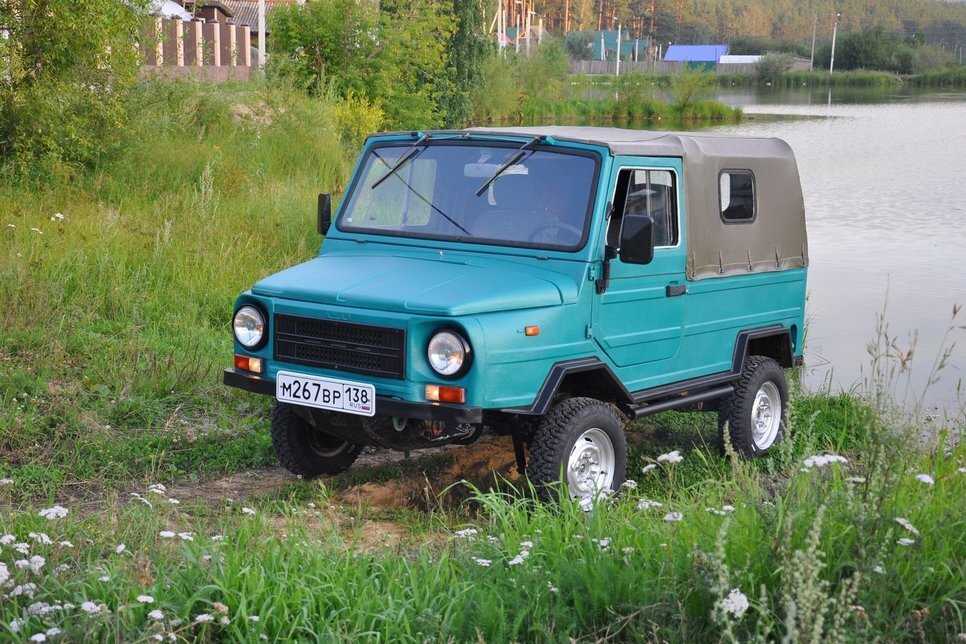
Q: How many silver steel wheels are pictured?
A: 2